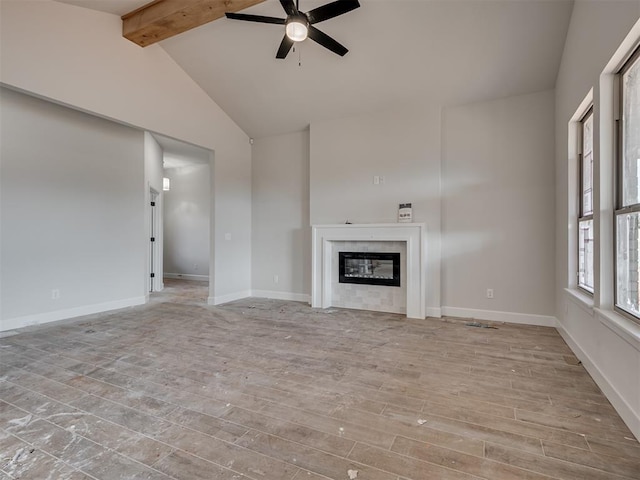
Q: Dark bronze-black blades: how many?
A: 5